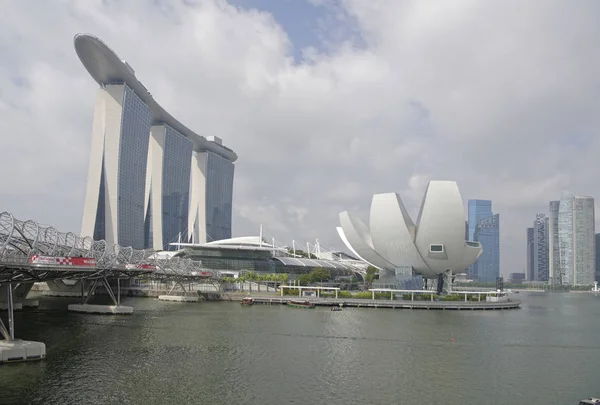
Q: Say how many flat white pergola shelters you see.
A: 3